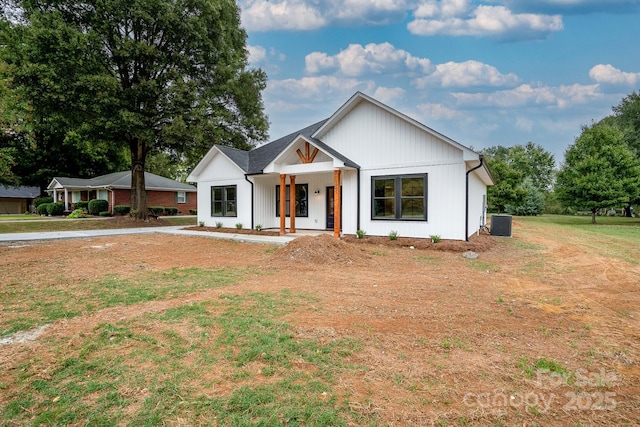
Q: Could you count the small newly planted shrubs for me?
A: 7